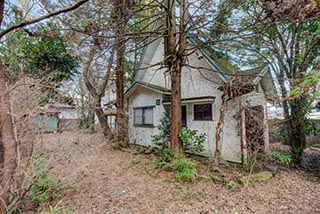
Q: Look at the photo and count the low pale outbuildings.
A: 1